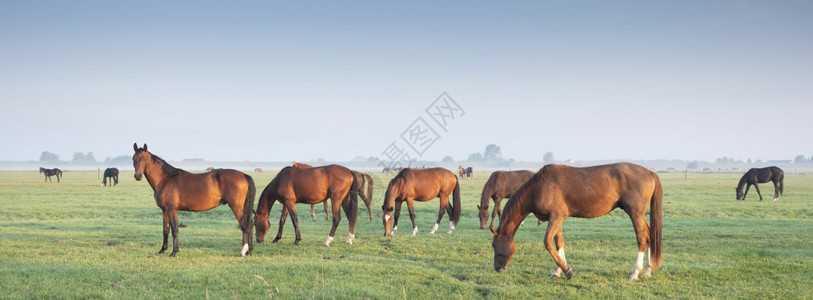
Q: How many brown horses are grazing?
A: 4